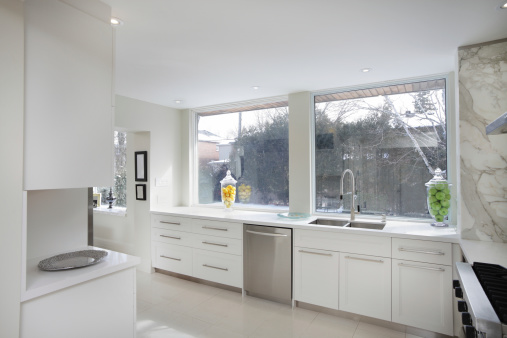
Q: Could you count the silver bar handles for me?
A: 11